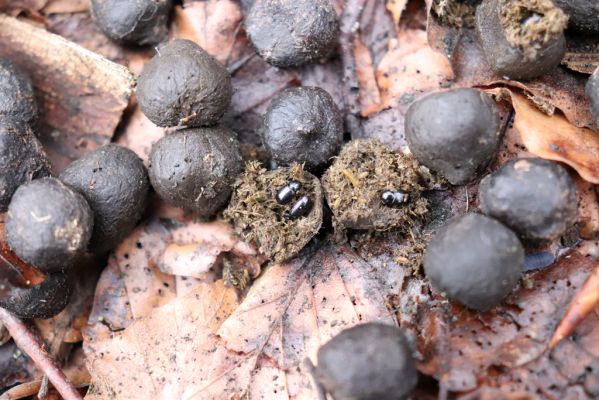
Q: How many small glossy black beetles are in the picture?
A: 3